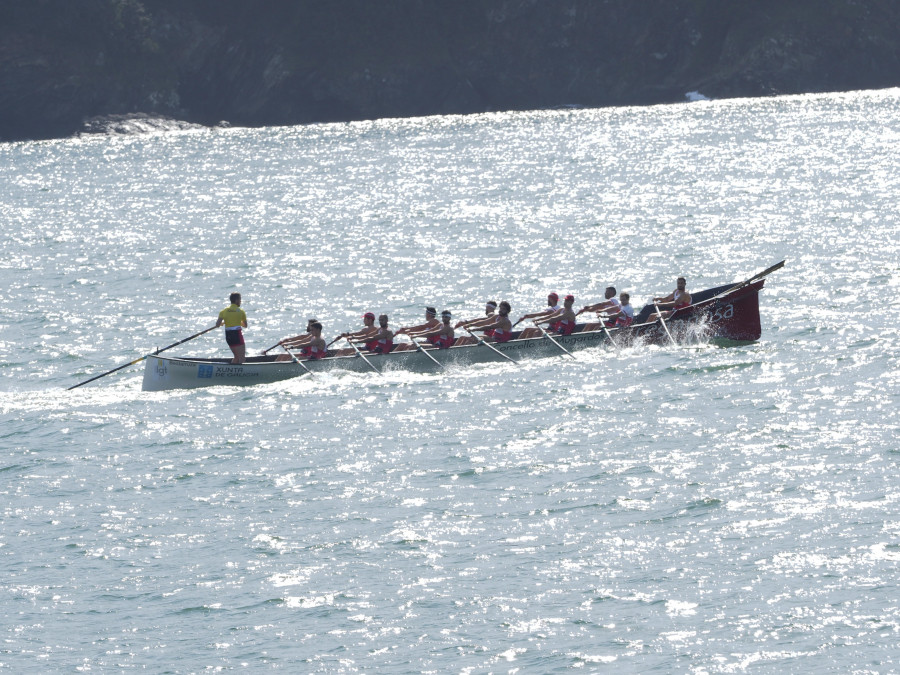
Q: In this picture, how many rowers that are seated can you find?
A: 13